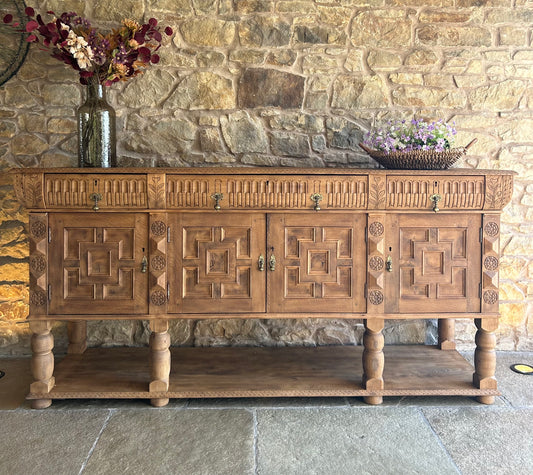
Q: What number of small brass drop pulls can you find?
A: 8